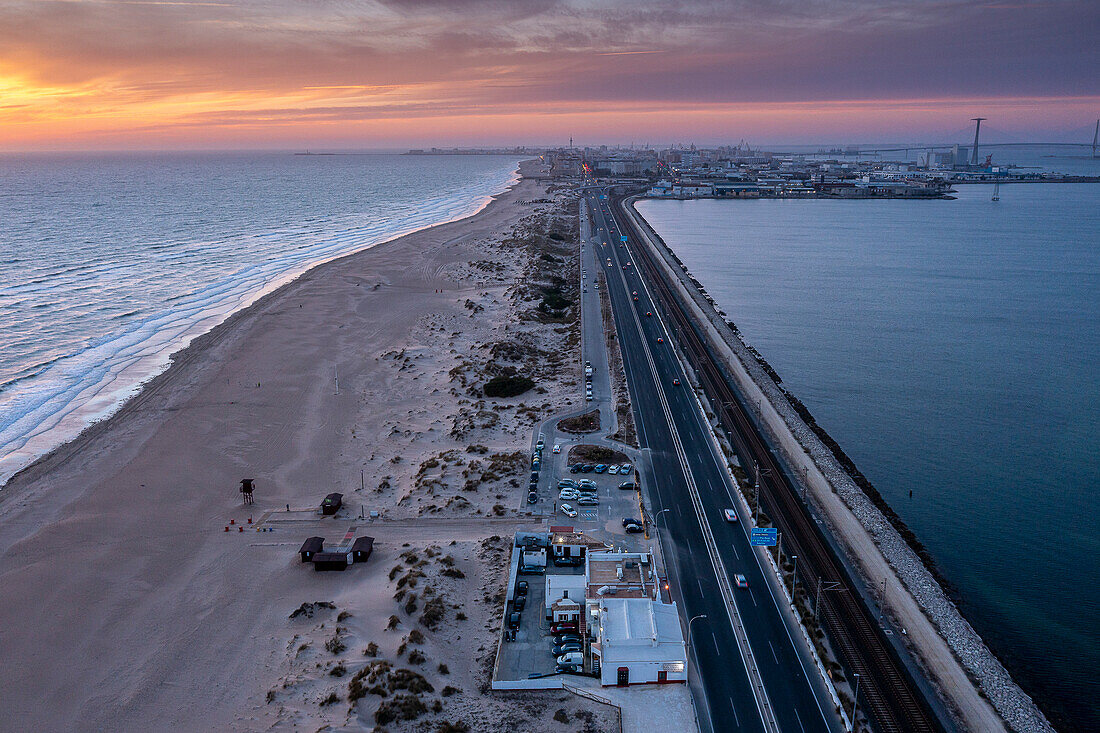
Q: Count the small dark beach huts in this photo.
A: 4